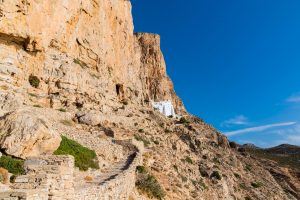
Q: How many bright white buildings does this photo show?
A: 1